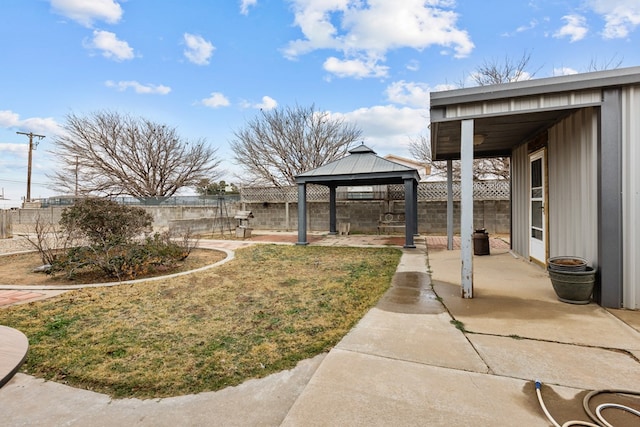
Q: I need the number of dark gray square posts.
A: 4